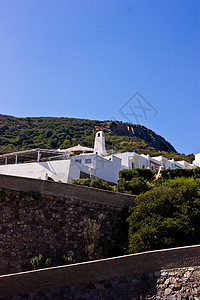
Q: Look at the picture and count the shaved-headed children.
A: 0